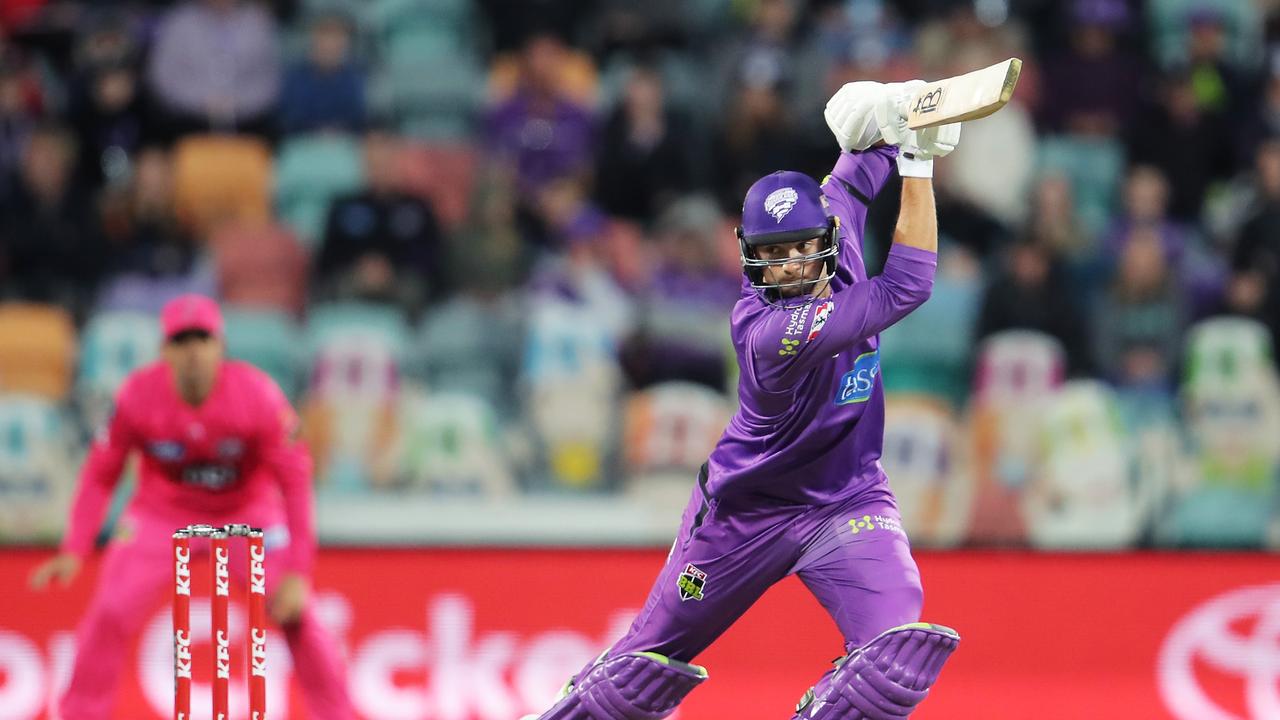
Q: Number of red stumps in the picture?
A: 3